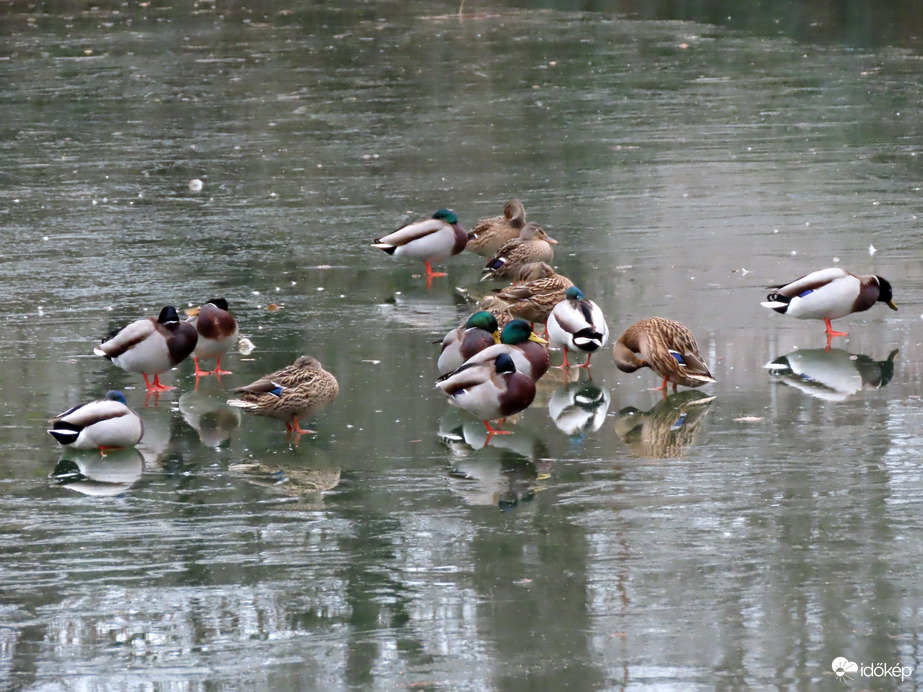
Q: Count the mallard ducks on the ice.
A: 15